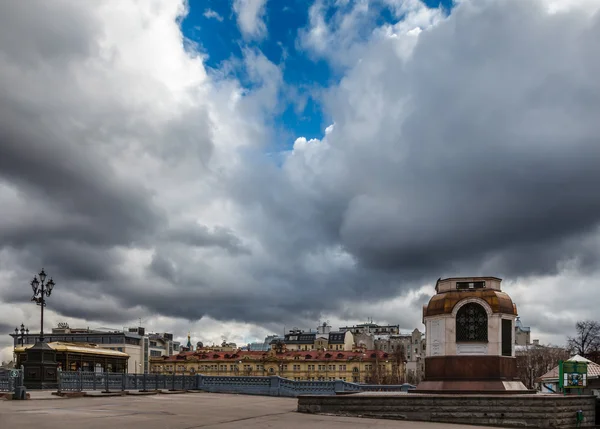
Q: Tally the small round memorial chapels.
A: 1